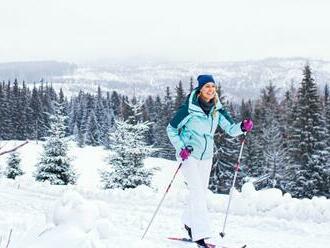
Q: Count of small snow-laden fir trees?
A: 3